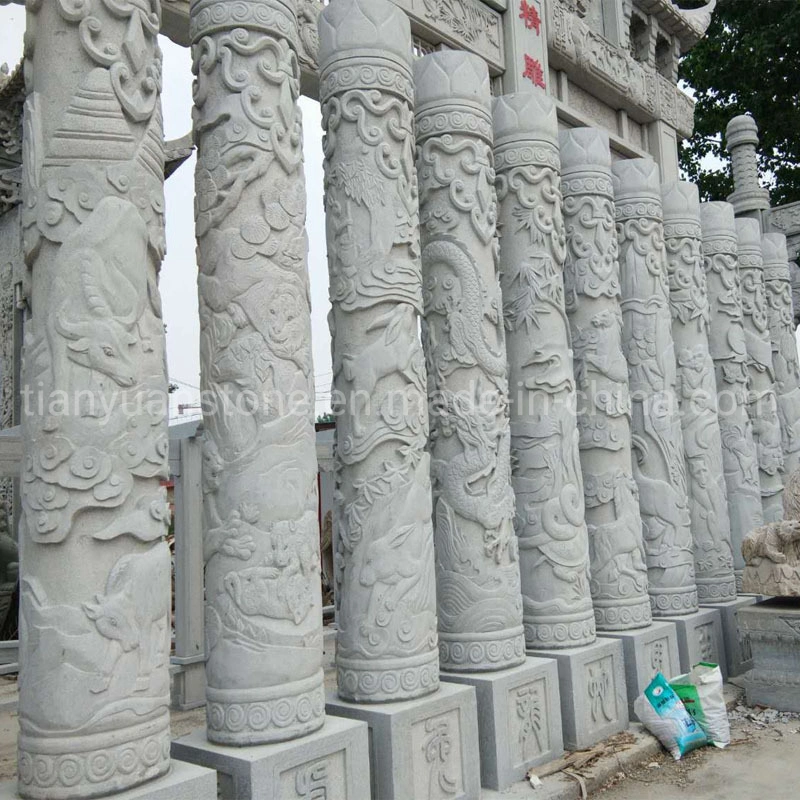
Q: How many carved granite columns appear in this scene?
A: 11